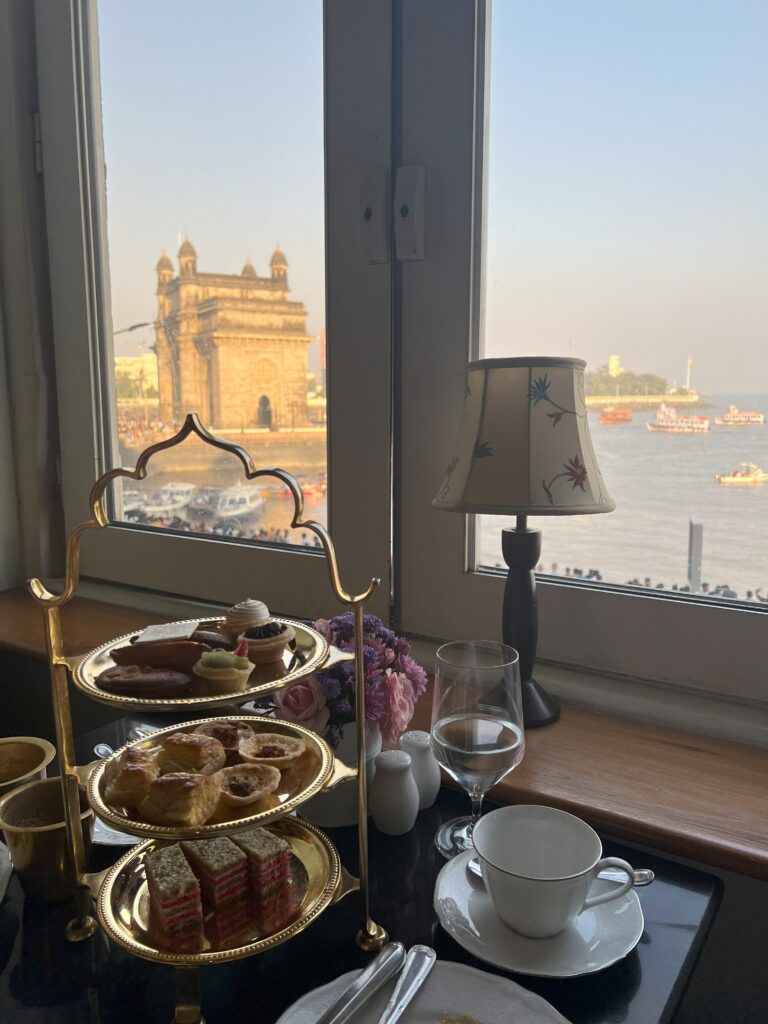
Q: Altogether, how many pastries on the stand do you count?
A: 15